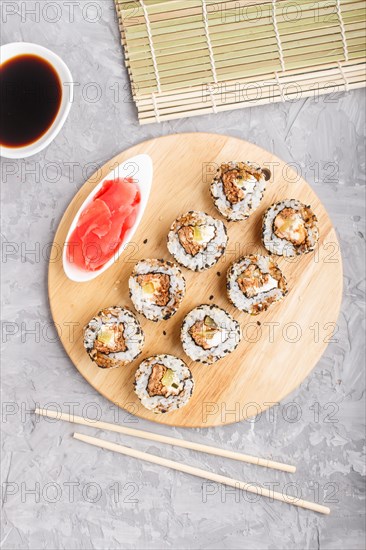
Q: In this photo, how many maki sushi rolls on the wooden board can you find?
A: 8